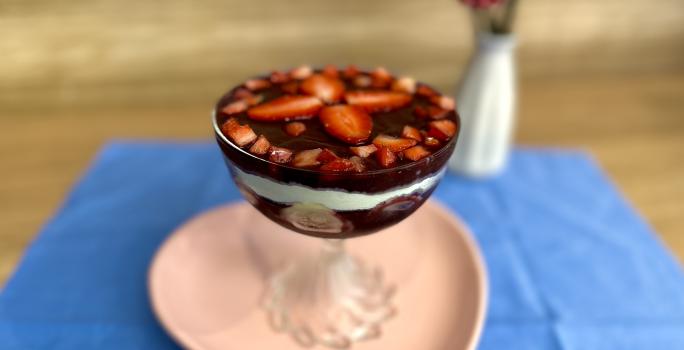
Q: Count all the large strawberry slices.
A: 4